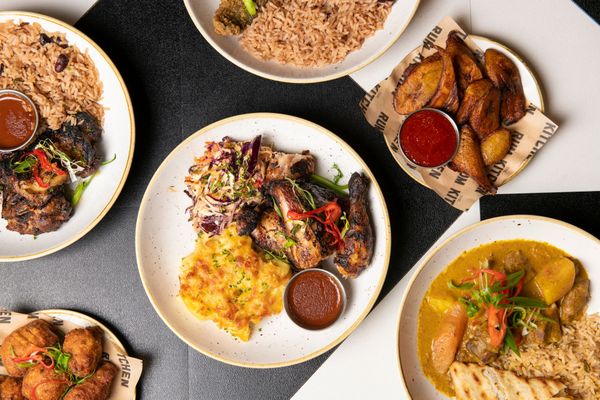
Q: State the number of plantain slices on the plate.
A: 8